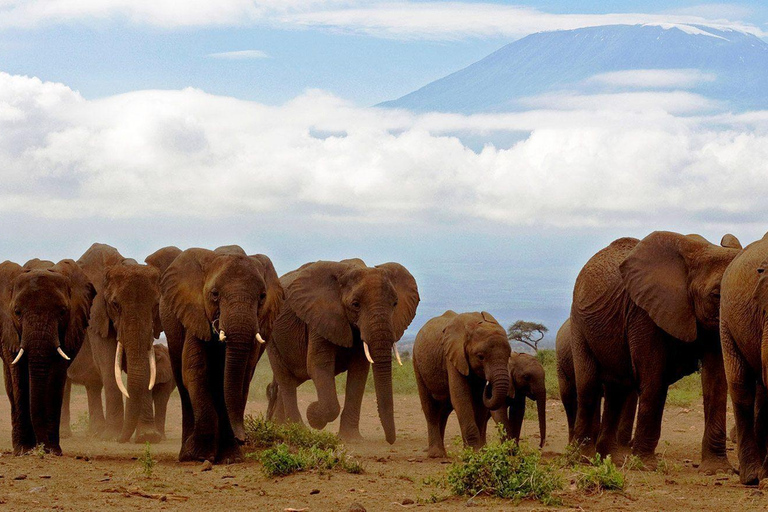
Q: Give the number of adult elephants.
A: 6